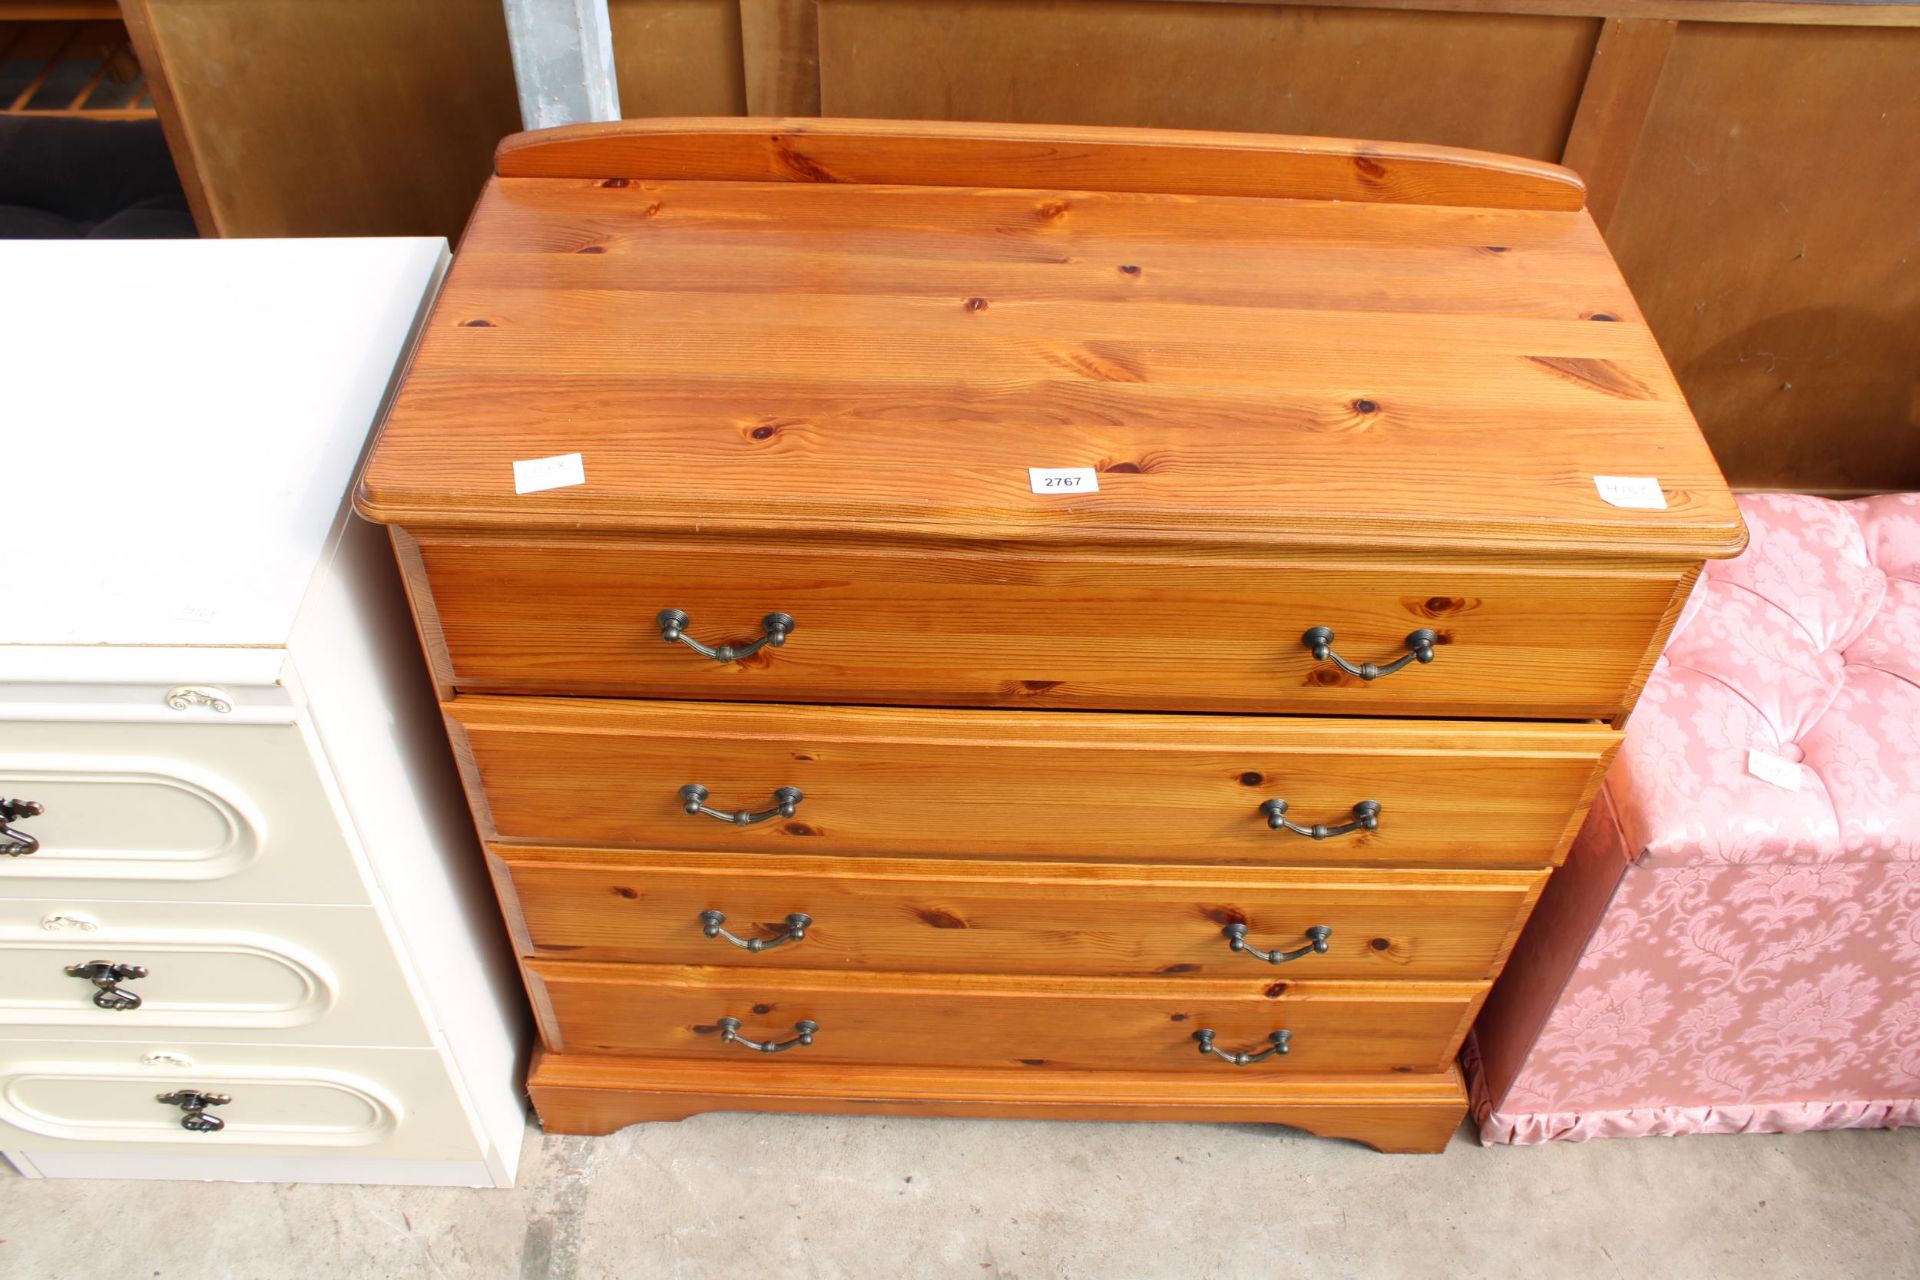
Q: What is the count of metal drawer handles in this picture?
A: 11